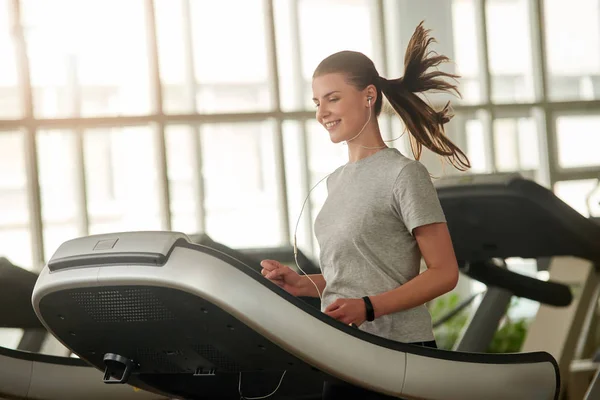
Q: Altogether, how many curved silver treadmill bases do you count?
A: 2